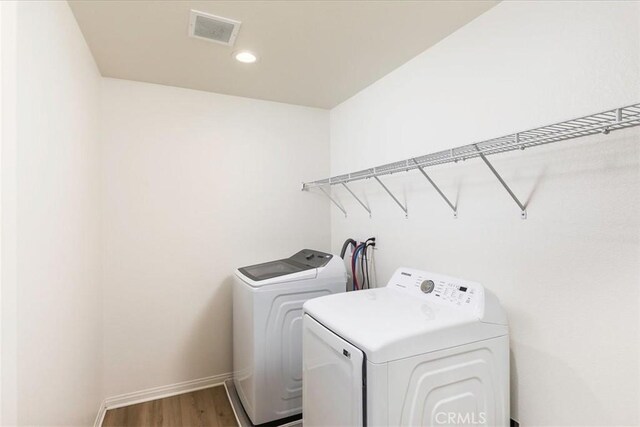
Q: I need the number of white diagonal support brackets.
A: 5